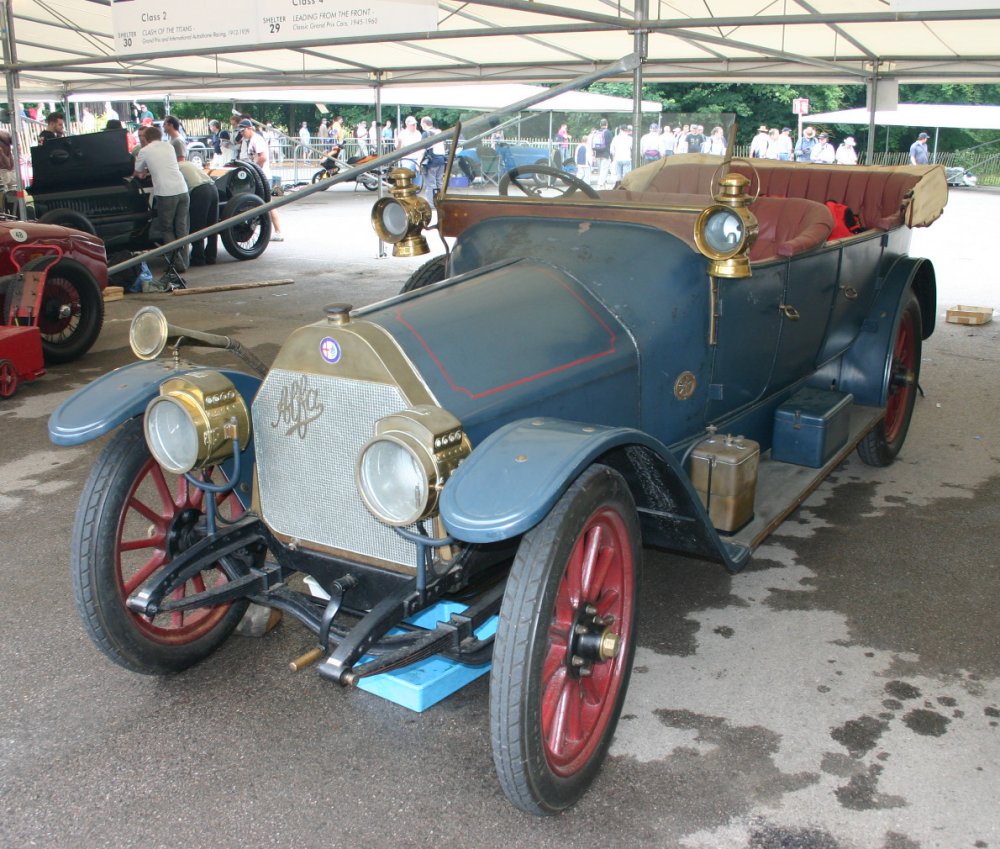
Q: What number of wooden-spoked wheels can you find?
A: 3